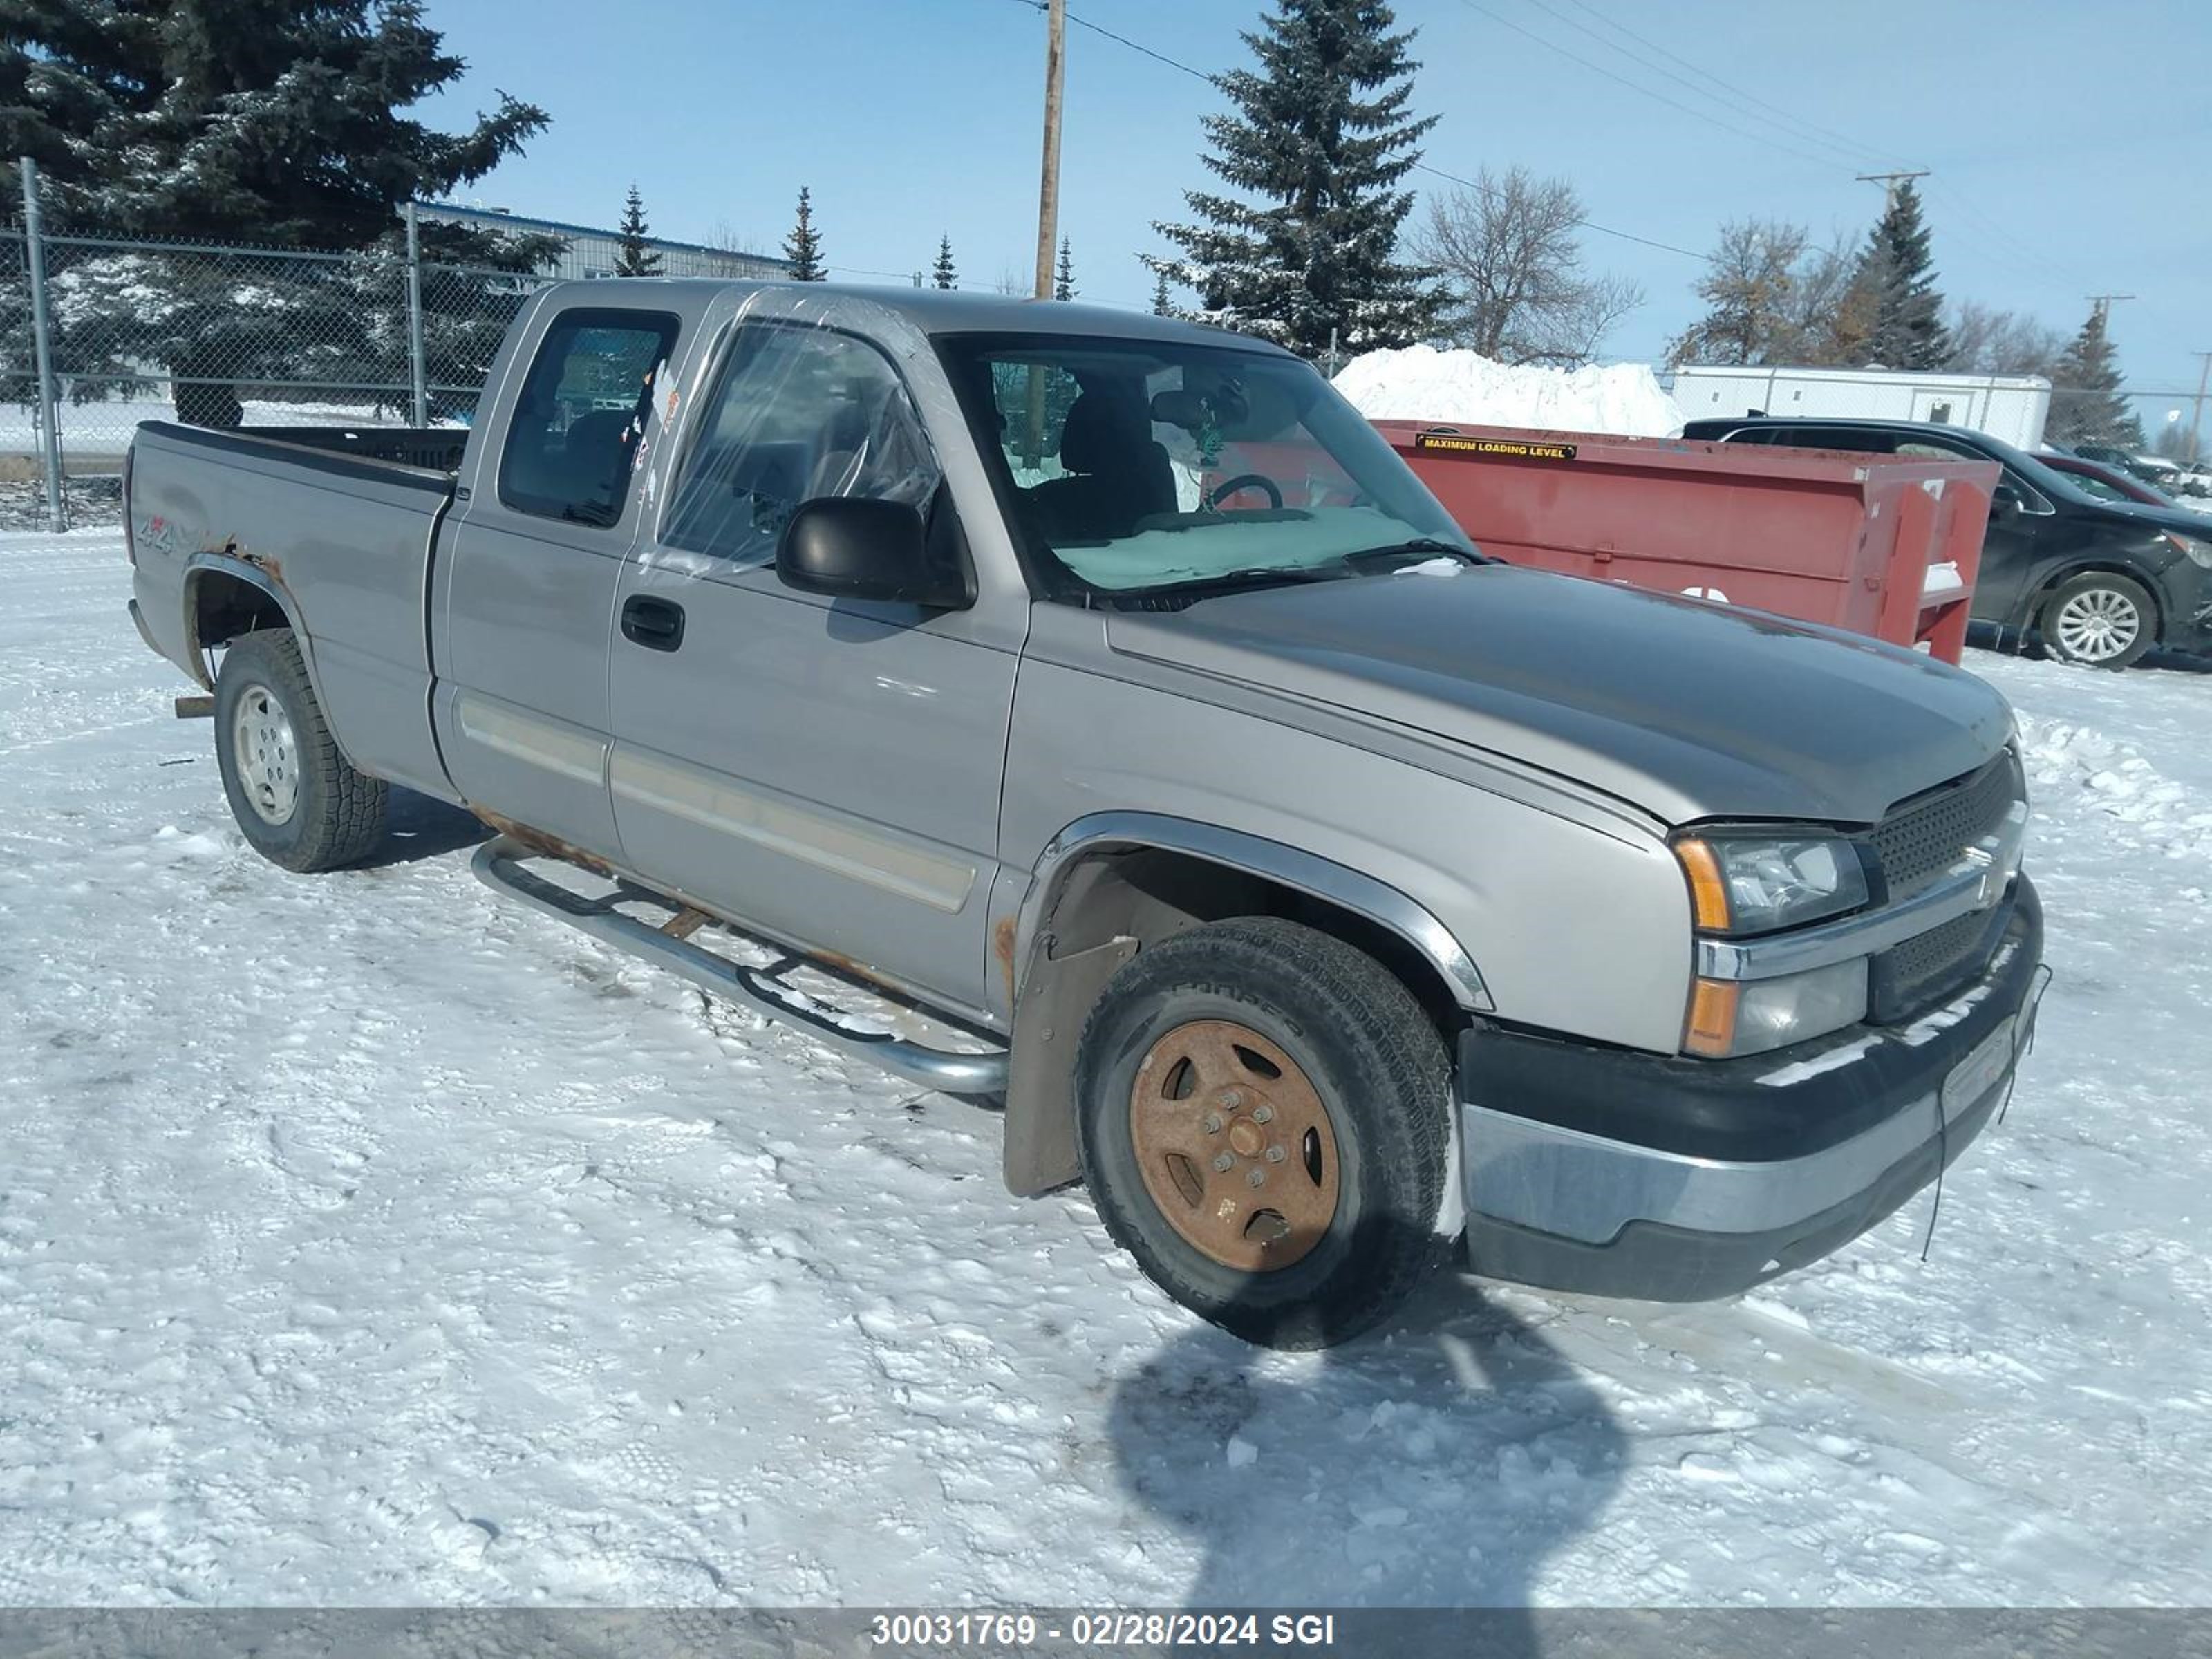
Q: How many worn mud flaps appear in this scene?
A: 1